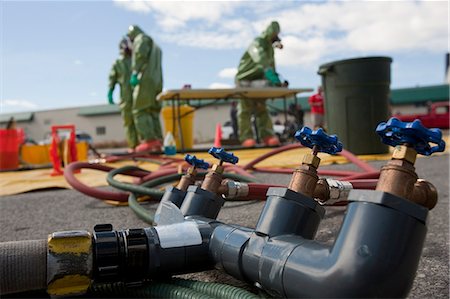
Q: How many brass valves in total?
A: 4